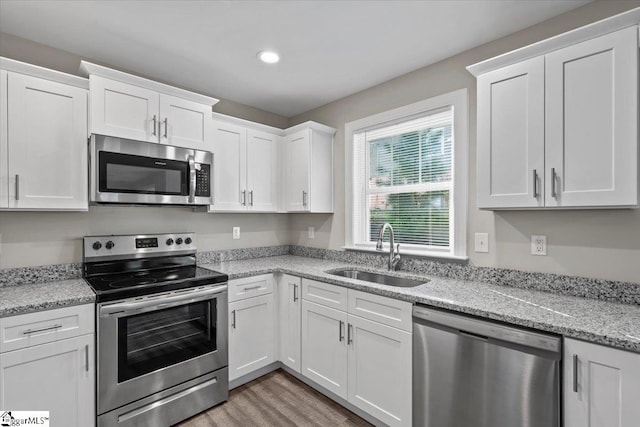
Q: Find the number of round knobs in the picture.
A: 5